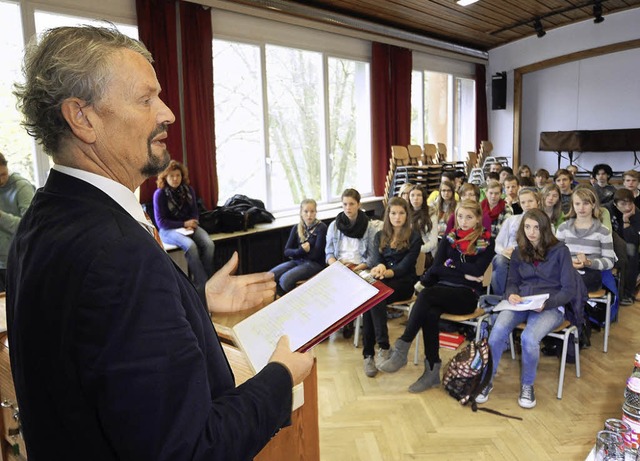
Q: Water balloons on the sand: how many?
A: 0